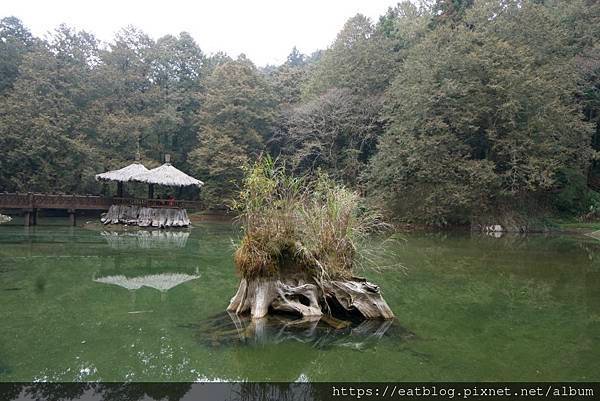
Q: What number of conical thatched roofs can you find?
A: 2